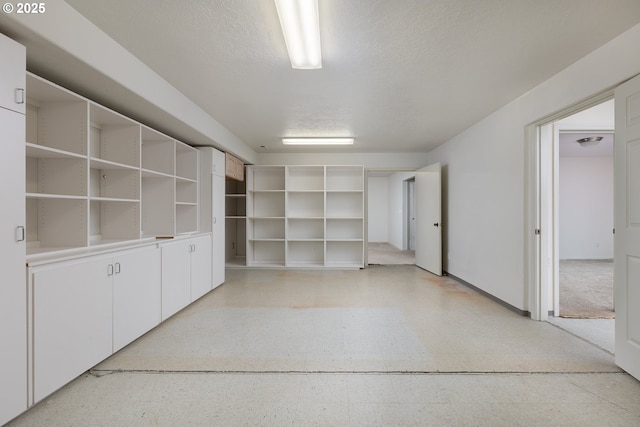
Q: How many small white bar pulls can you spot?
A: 8